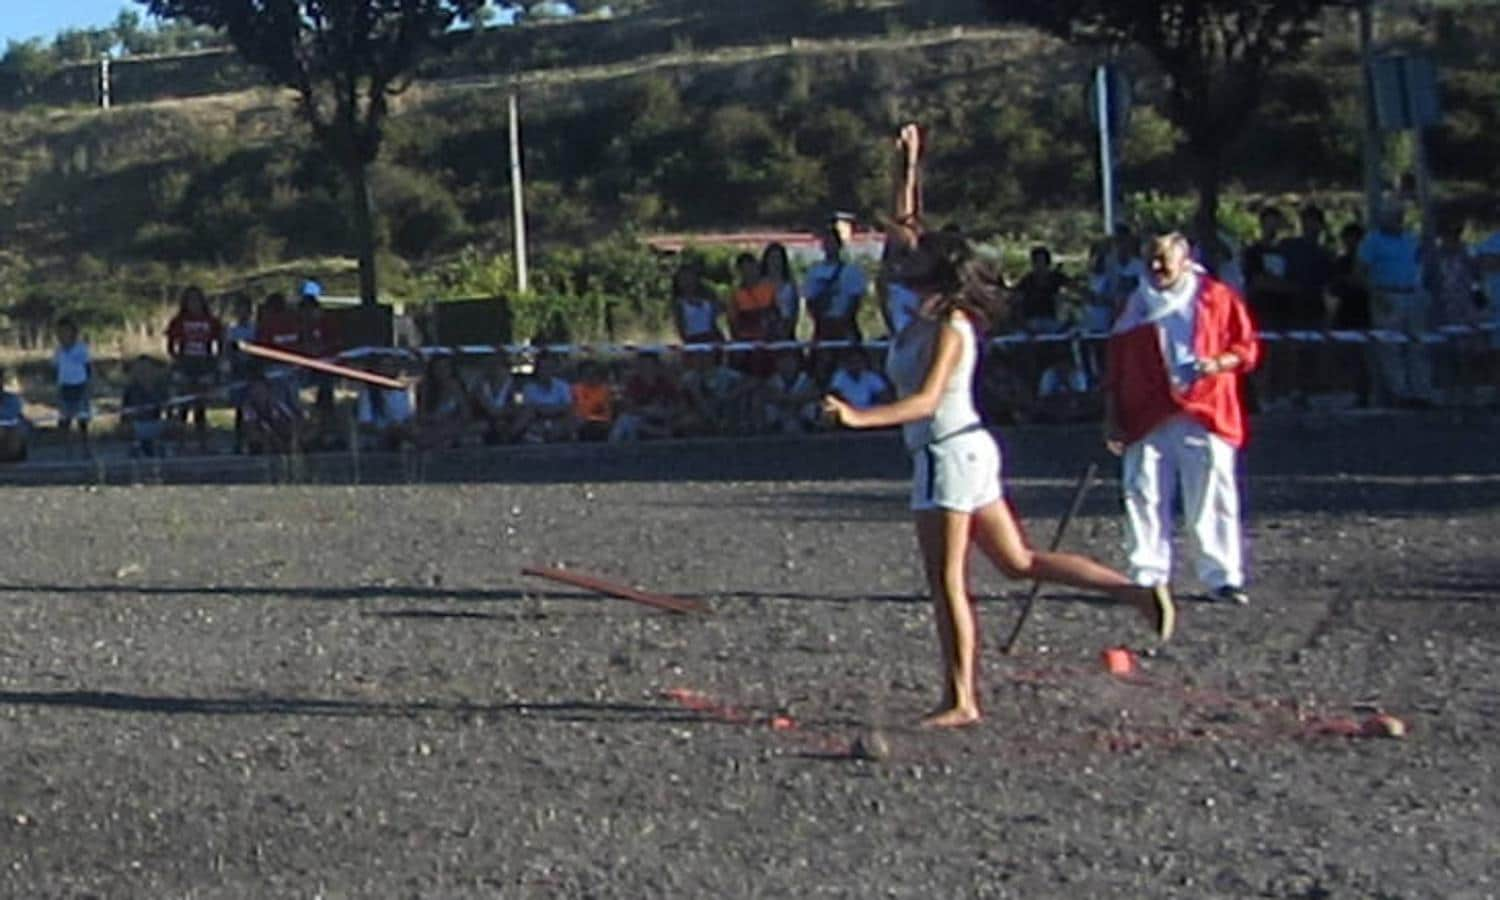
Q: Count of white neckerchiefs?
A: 1